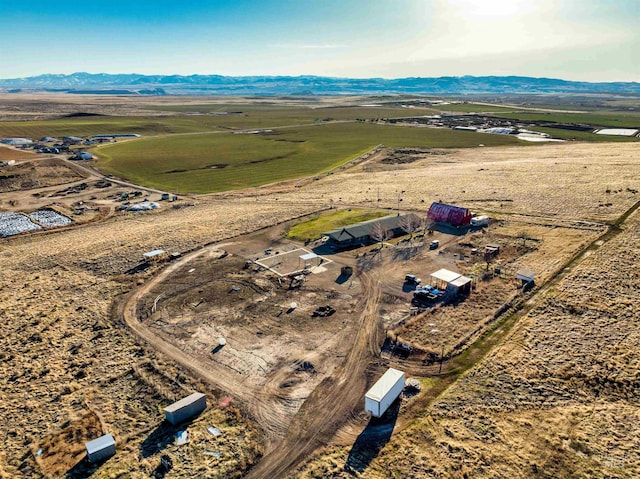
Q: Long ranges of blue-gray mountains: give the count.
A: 1